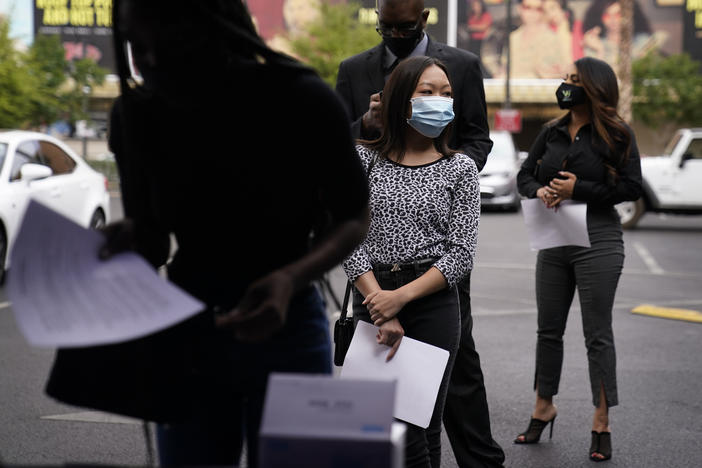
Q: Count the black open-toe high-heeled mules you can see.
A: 2